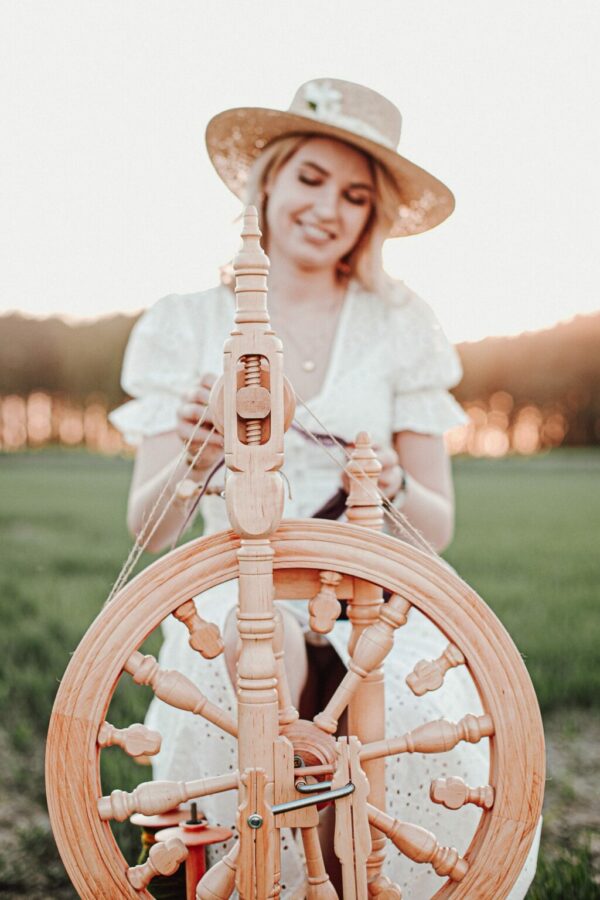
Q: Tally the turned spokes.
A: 8